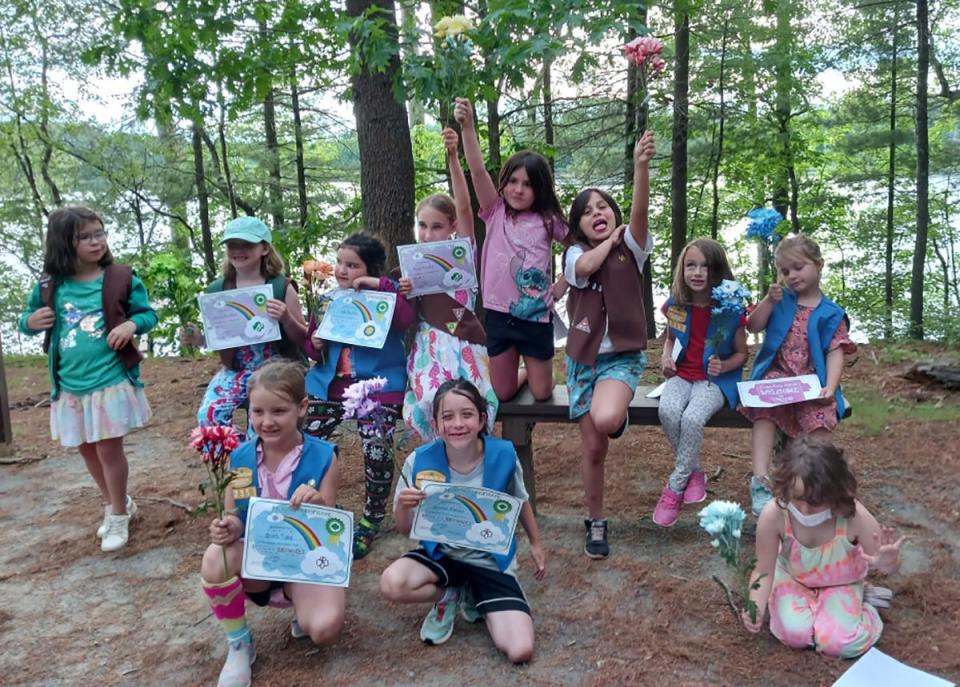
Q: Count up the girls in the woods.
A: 11